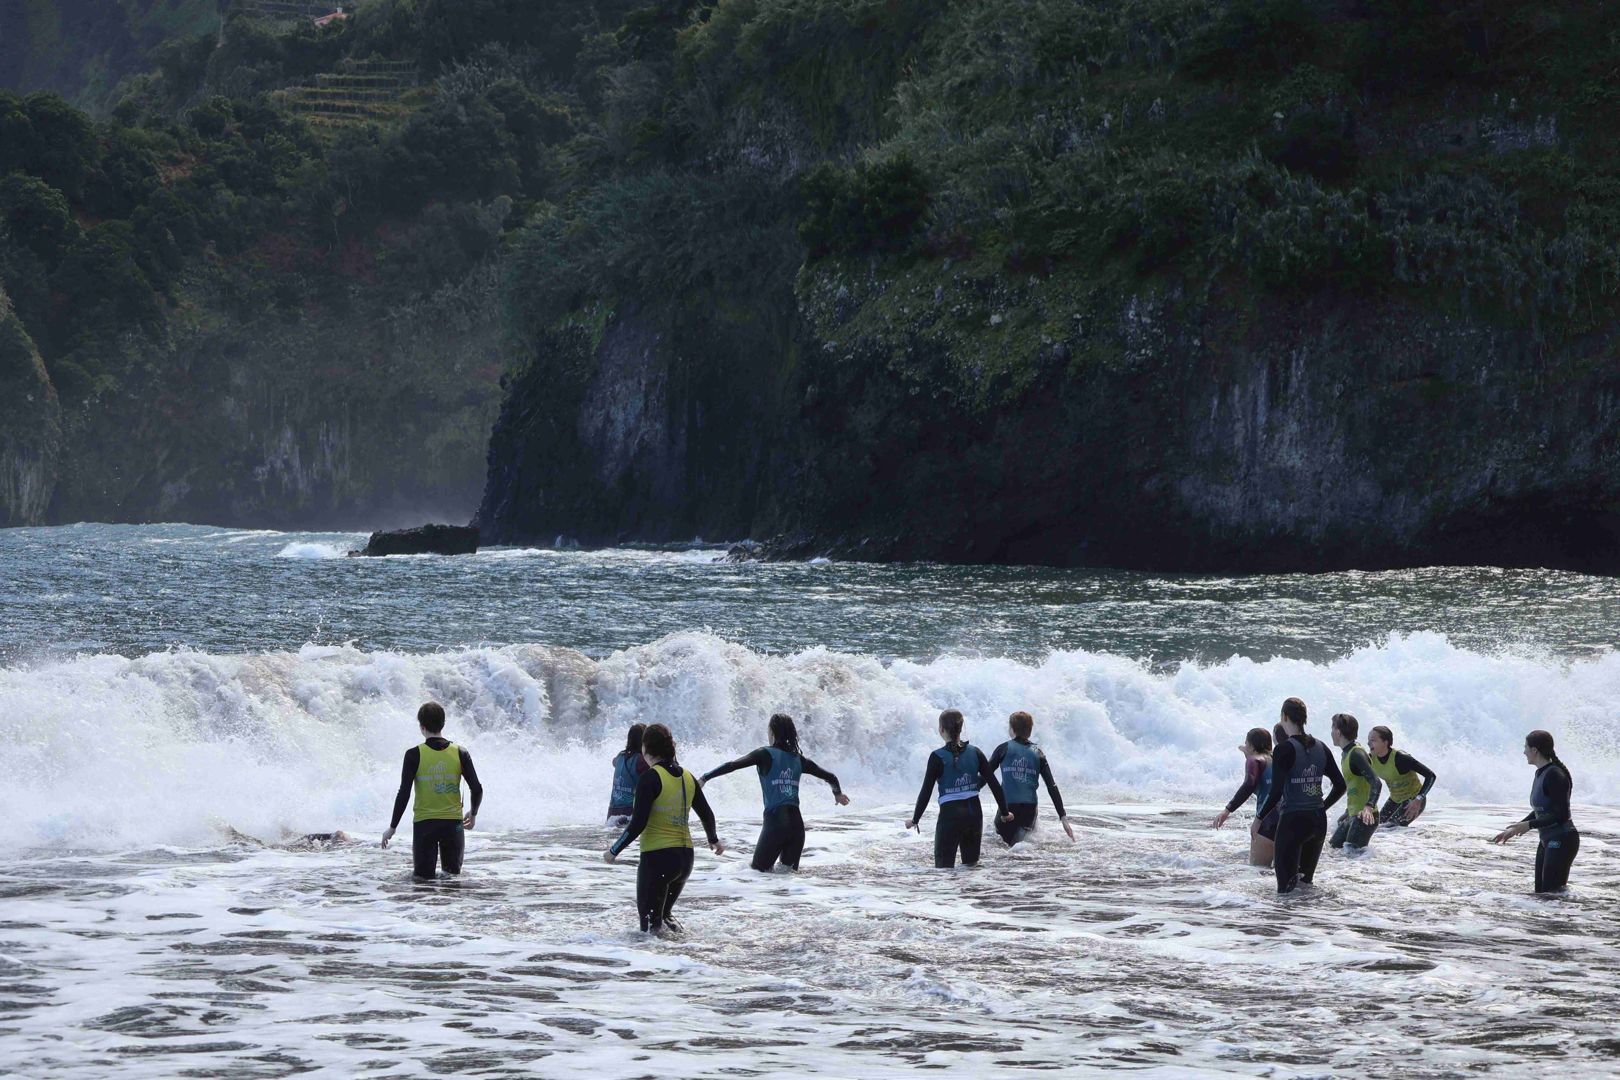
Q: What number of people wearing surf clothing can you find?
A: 12